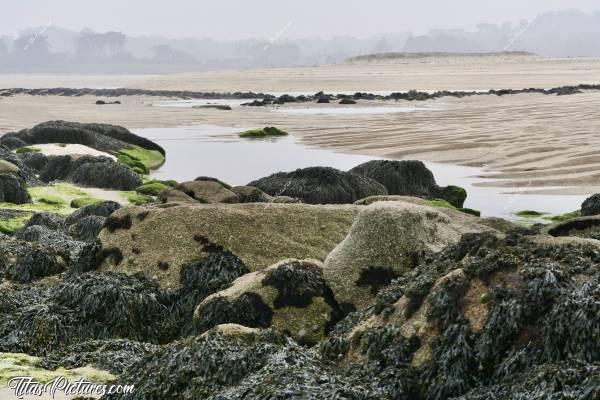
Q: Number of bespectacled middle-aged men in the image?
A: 0